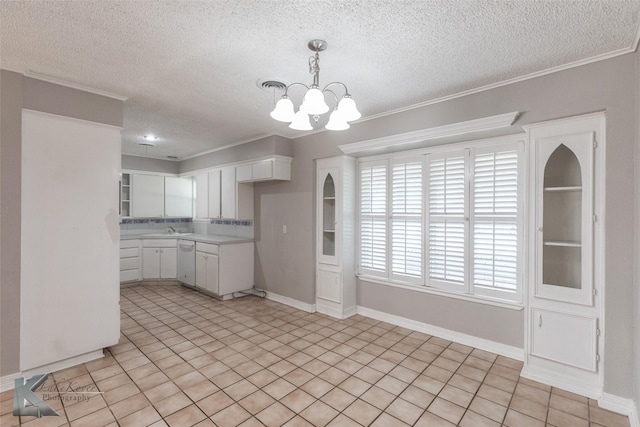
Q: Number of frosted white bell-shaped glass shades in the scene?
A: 5